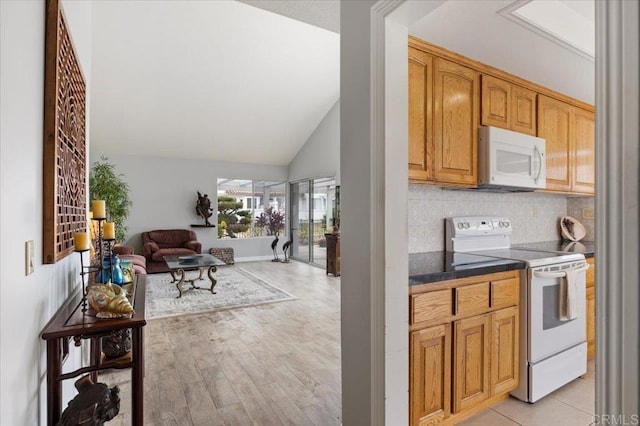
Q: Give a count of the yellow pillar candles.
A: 3